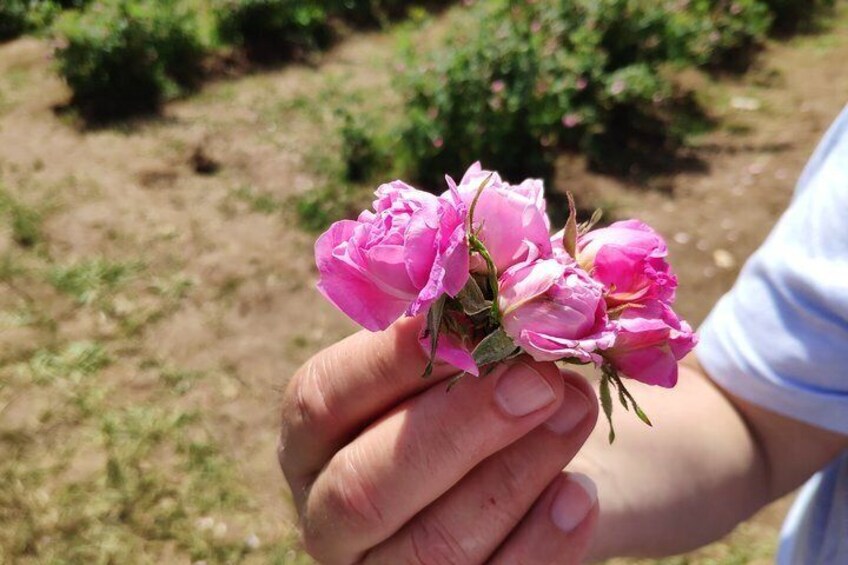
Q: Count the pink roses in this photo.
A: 5